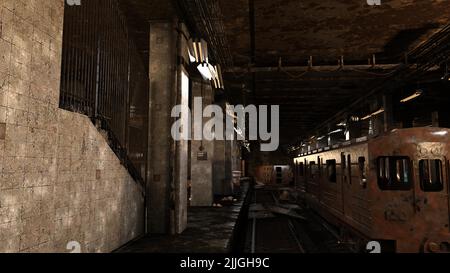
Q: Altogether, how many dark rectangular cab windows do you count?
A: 2